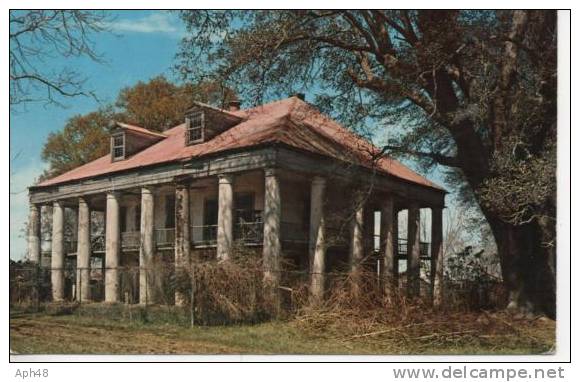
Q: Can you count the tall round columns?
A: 13